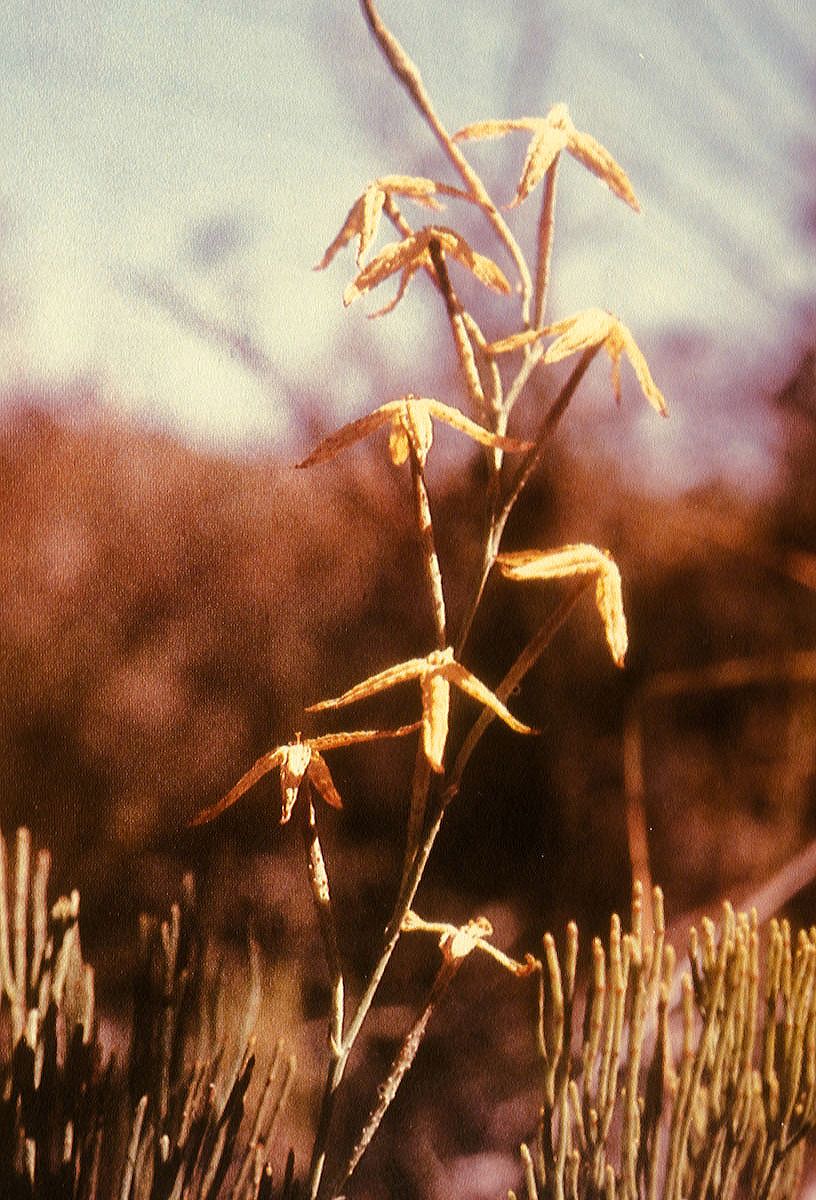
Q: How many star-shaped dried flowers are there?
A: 9